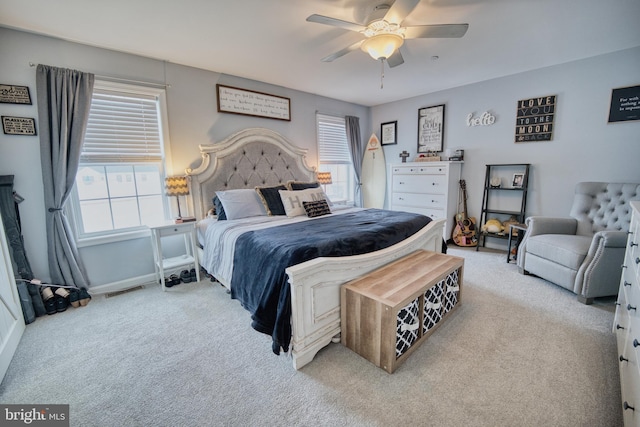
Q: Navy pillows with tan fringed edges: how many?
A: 2